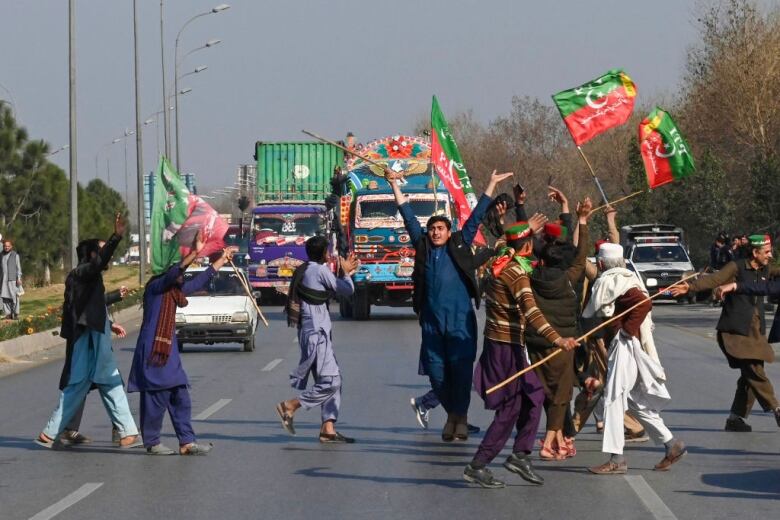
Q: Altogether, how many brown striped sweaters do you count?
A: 1